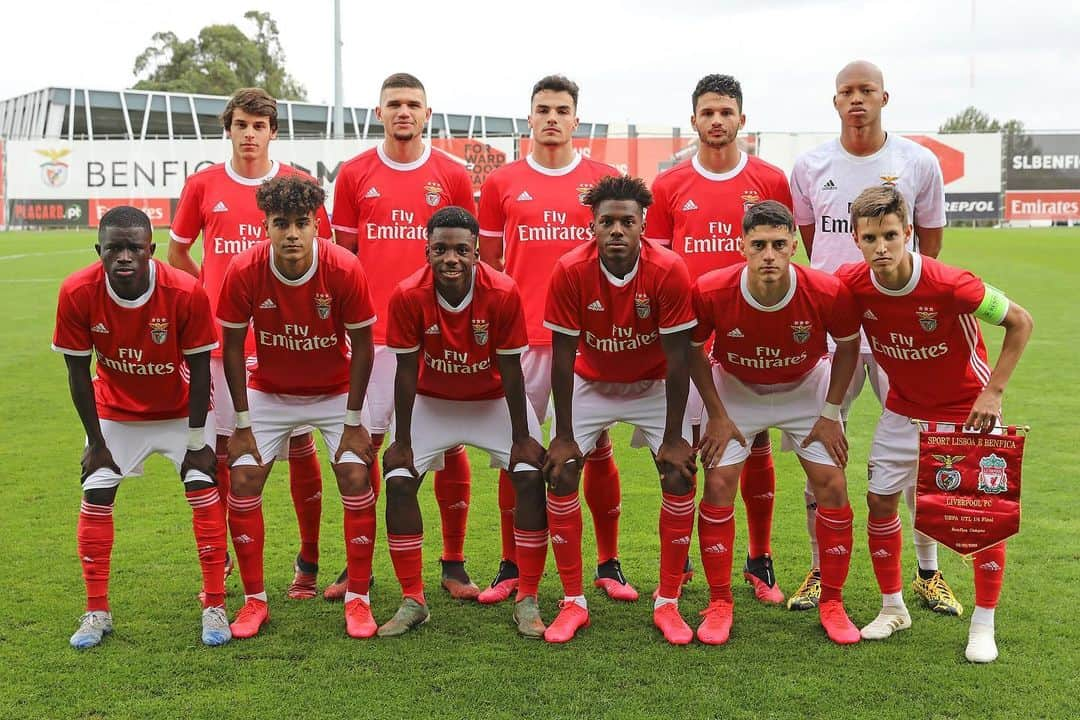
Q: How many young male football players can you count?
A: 11